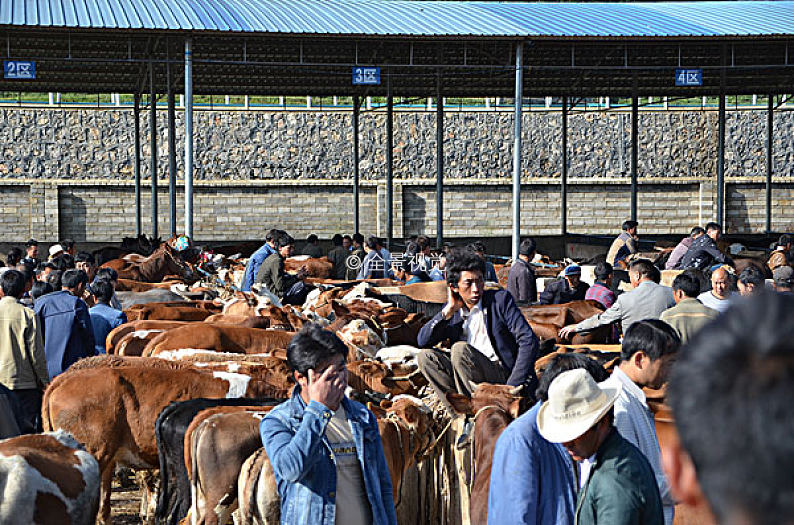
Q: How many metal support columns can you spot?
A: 12